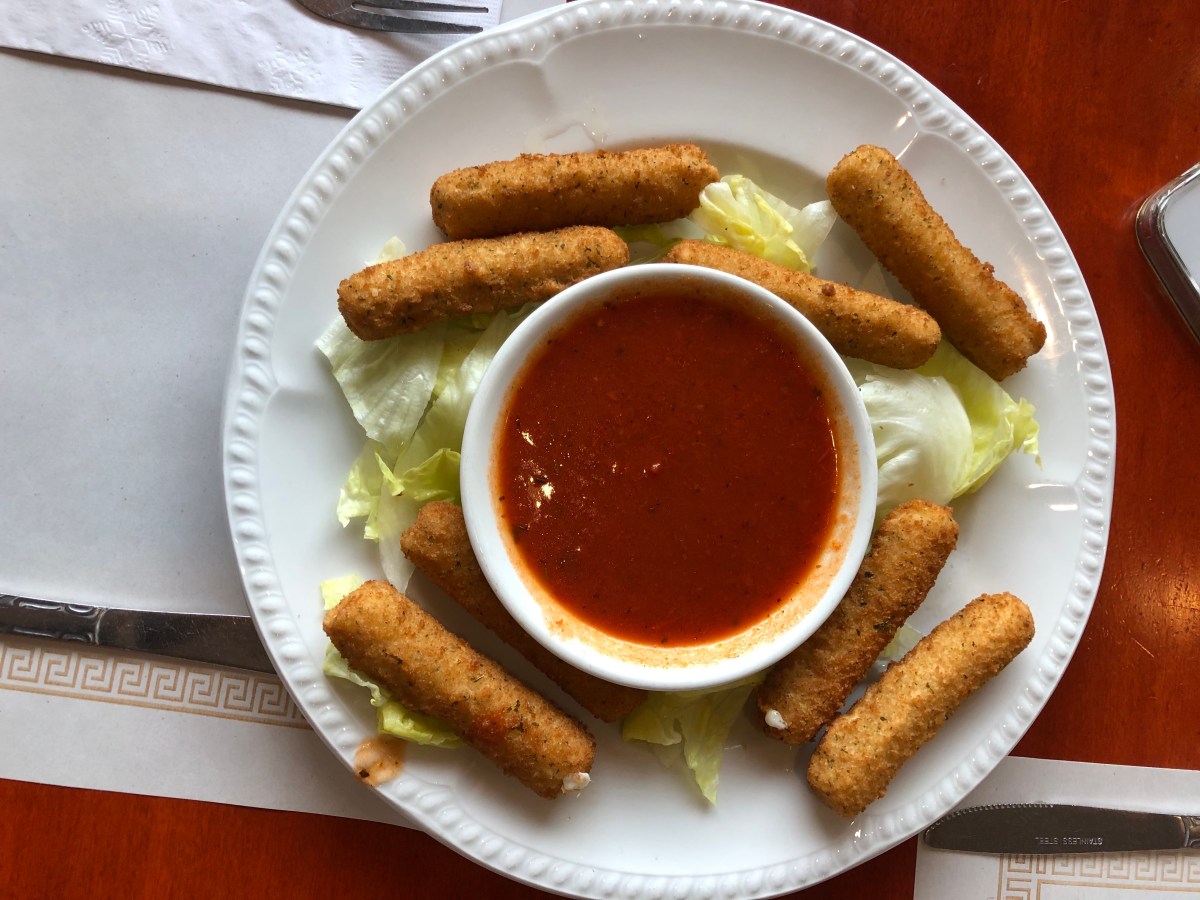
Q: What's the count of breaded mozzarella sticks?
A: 8